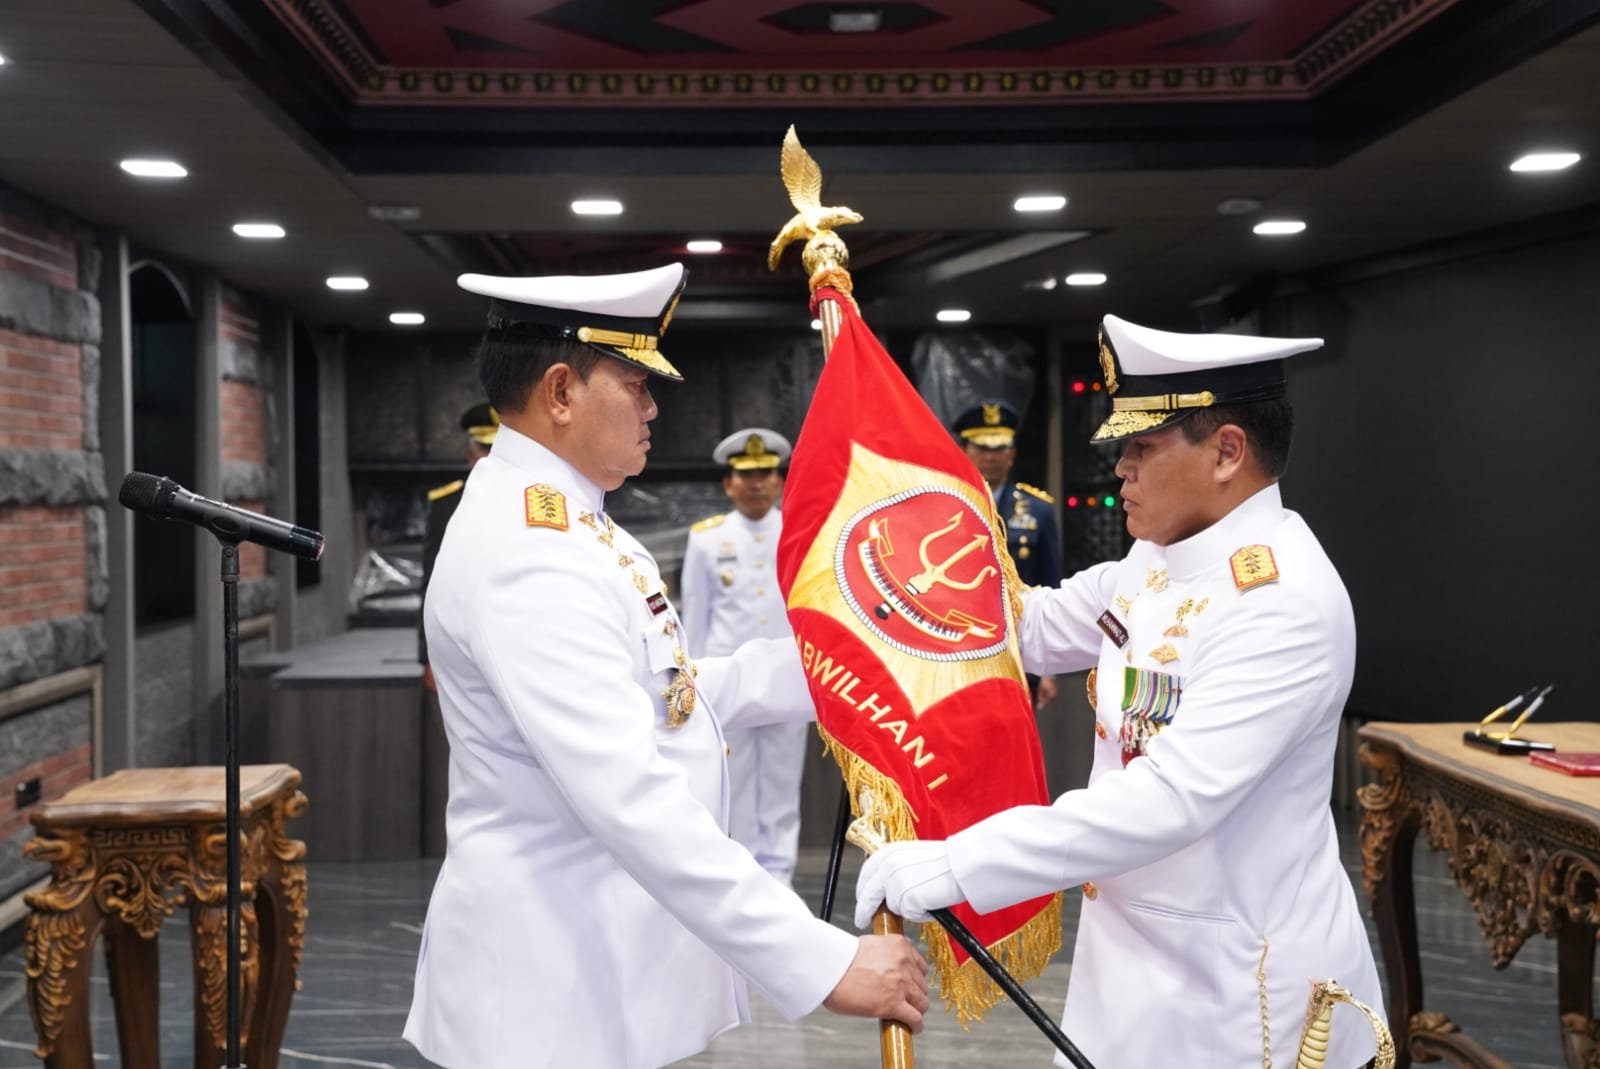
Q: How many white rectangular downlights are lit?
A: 11